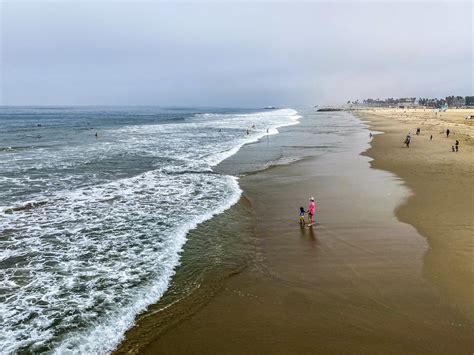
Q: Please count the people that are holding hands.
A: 2